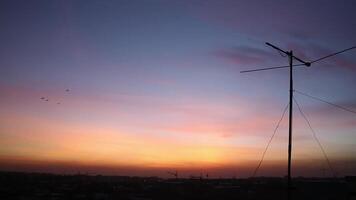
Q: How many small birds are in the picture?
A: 4